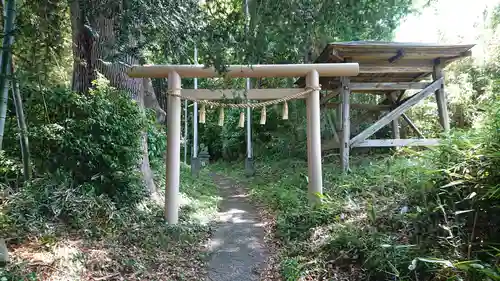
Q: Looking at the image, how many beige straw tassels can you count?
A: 5